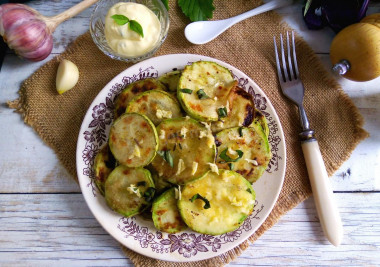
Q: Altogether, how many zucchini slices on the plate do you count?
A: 13